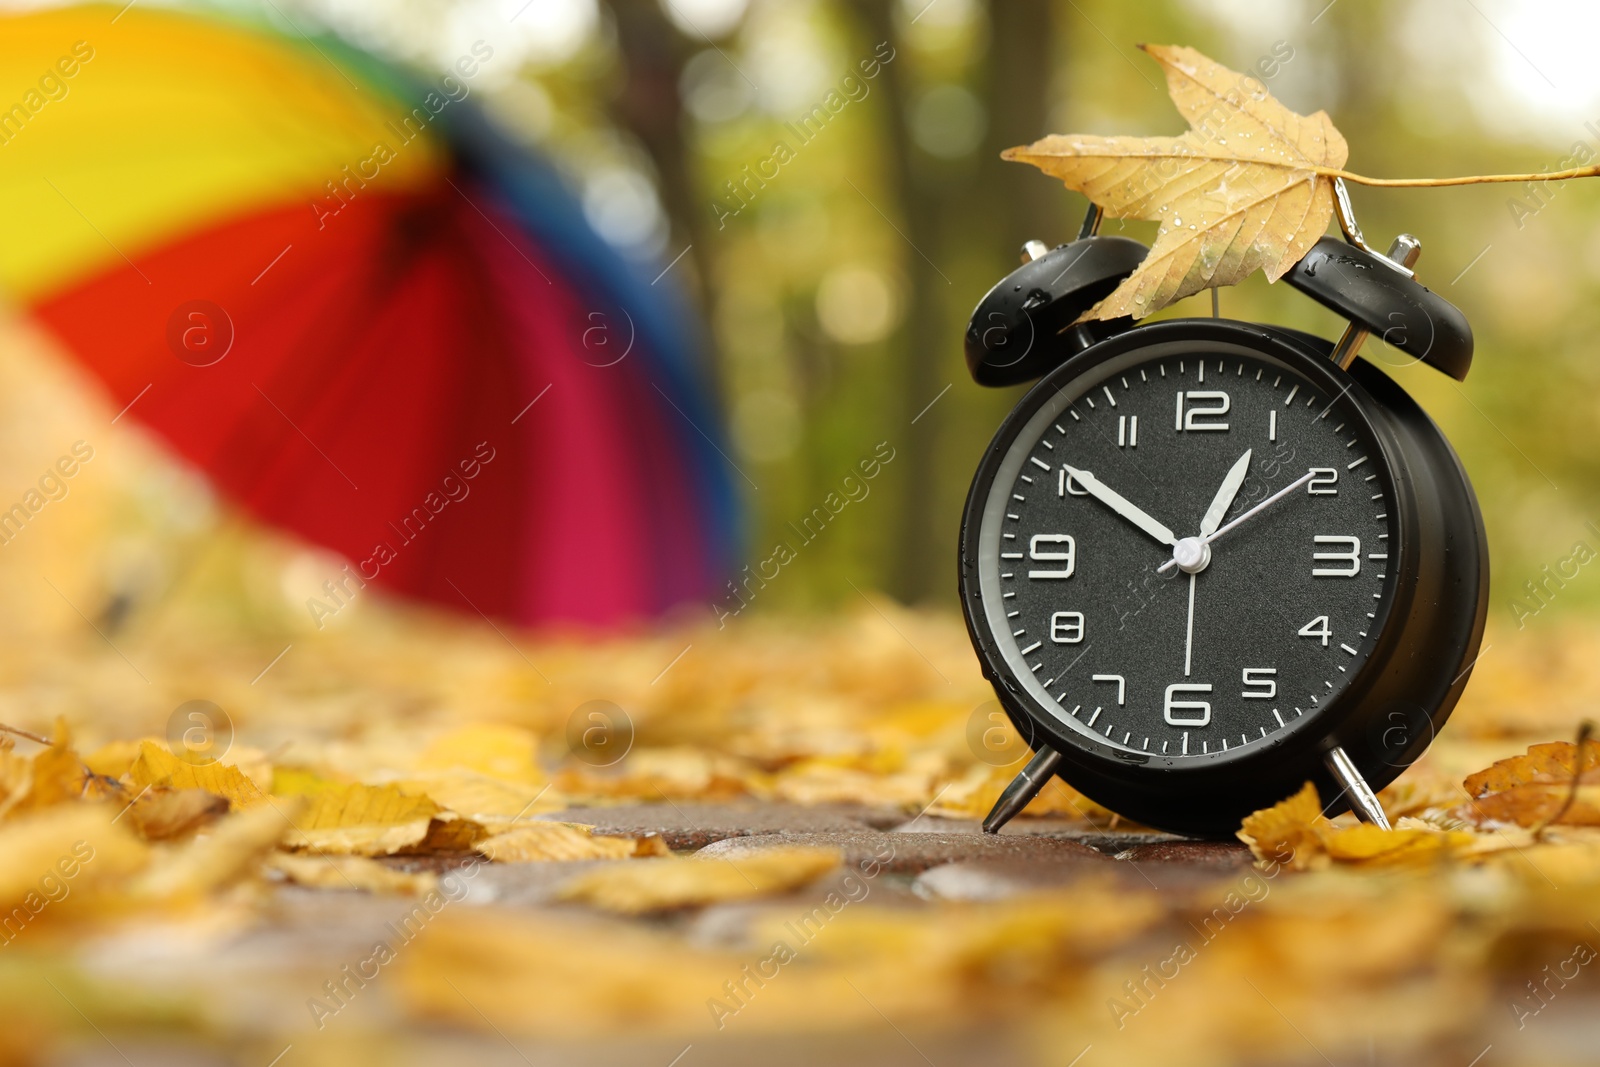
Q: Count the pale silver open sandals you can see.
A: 0